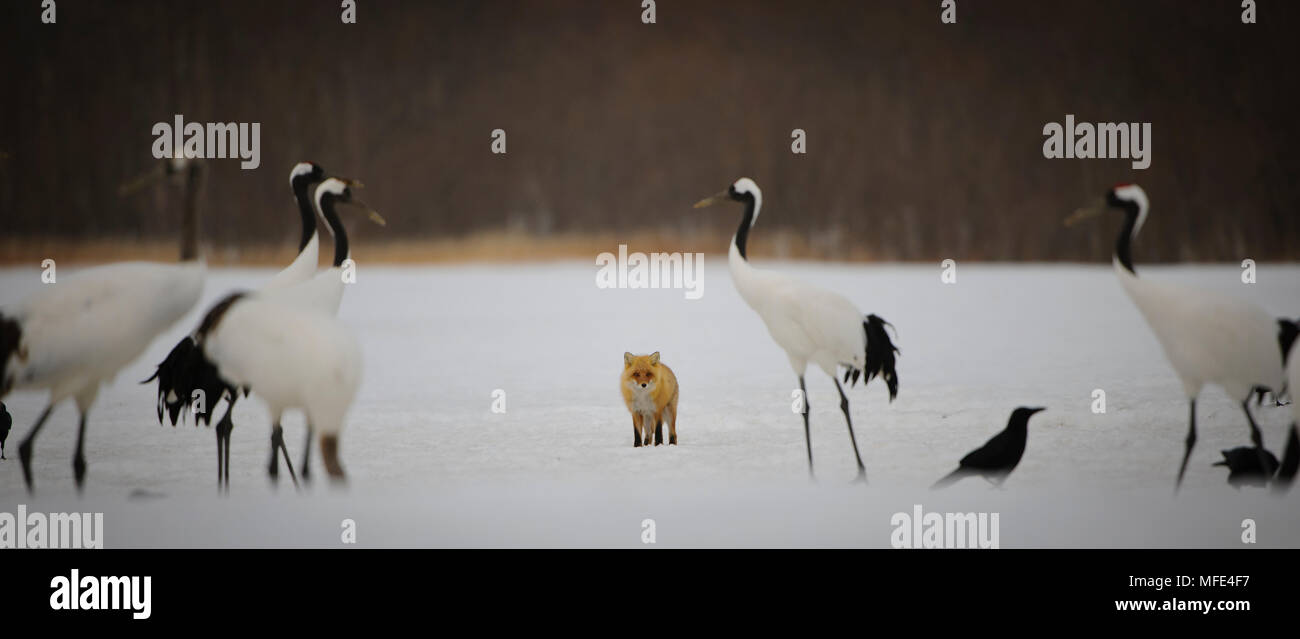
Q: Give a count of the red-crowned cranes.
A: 7